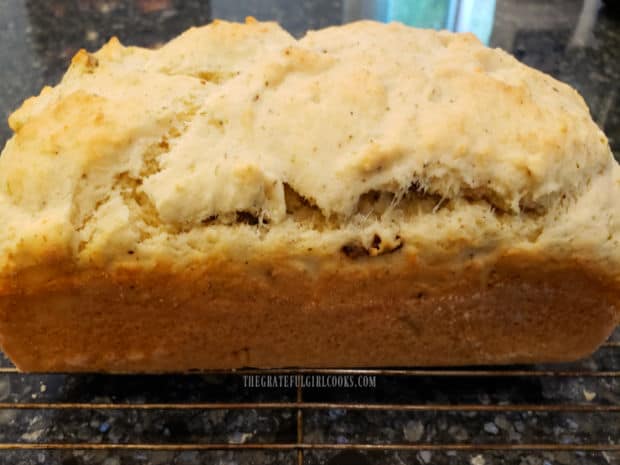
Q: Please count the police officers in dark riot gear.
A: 0